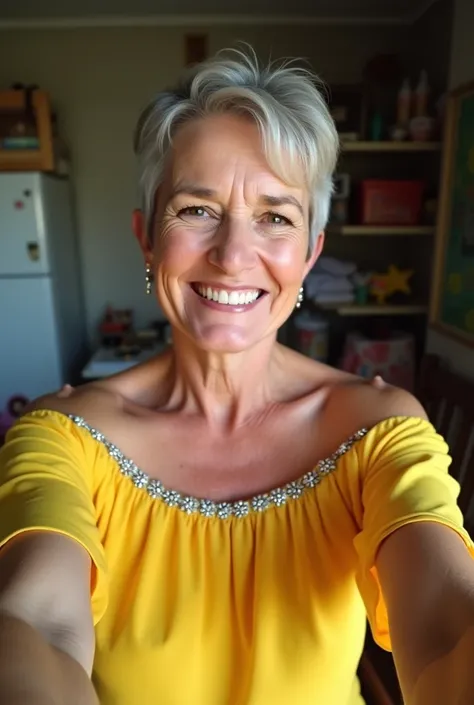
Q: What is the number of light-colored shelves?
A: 3